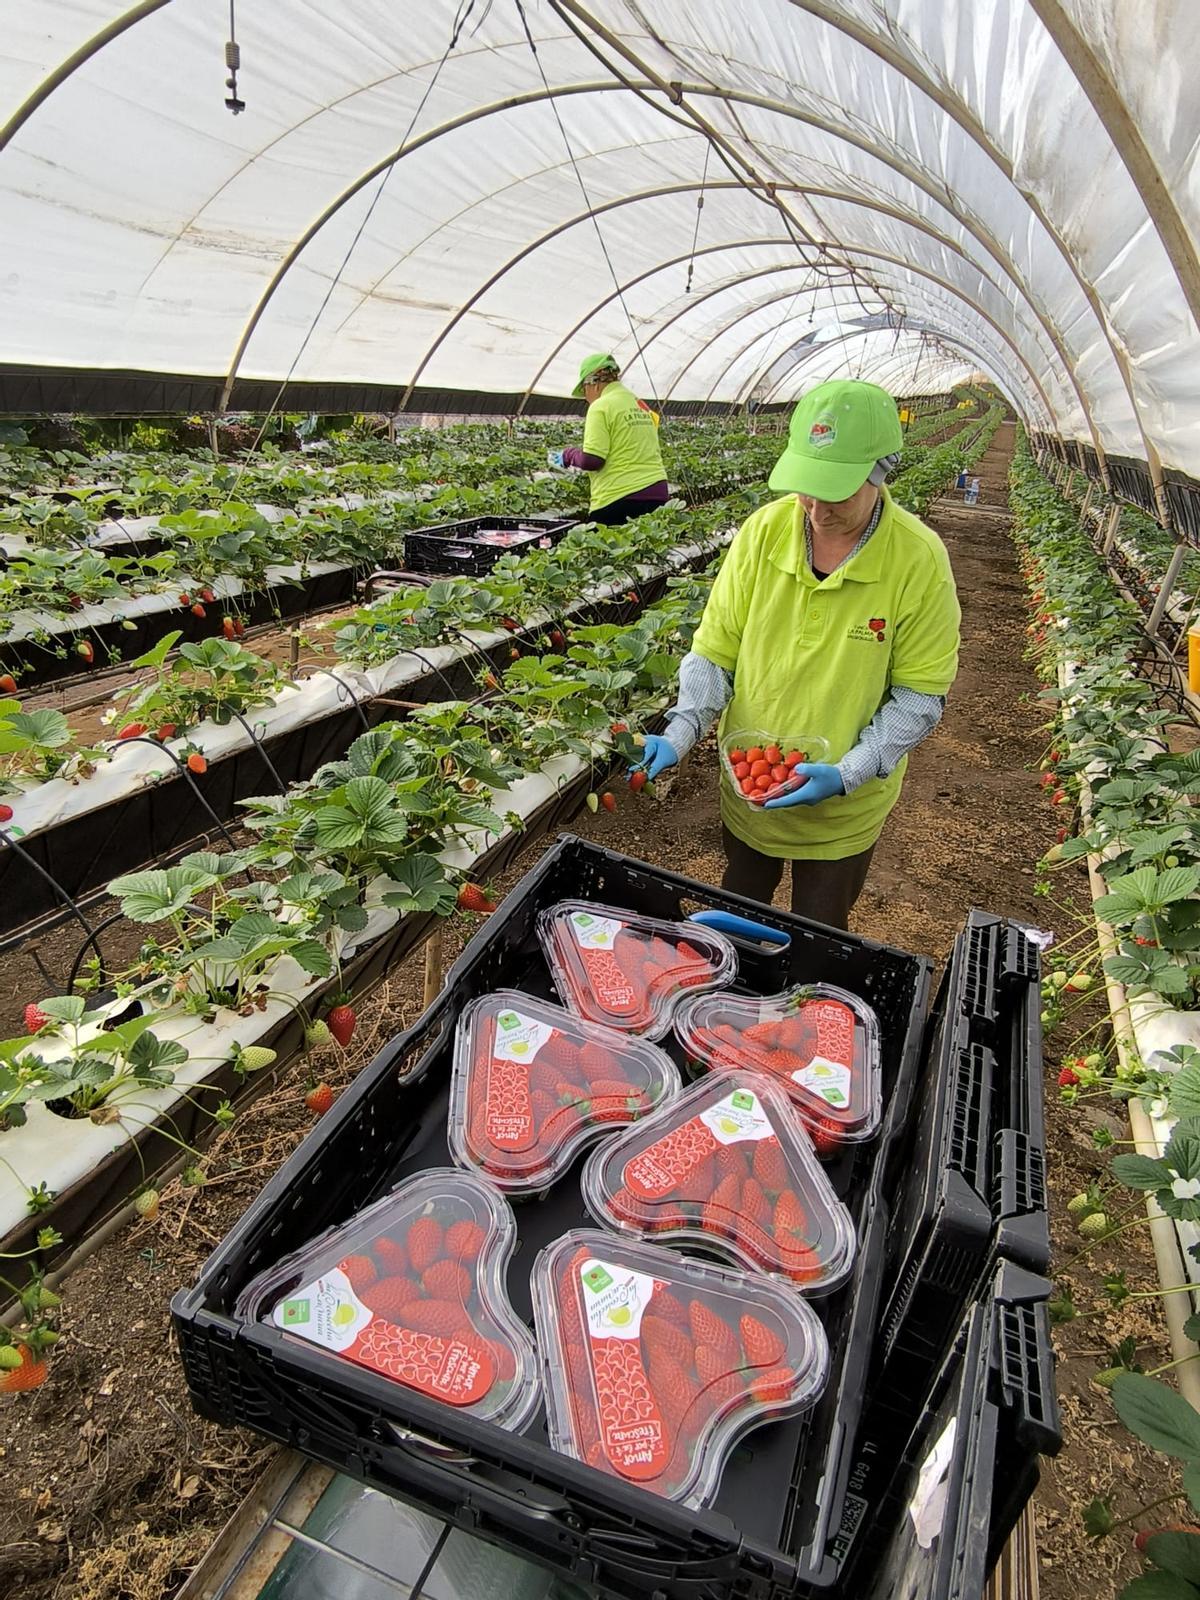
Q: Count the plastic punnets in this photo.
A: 7